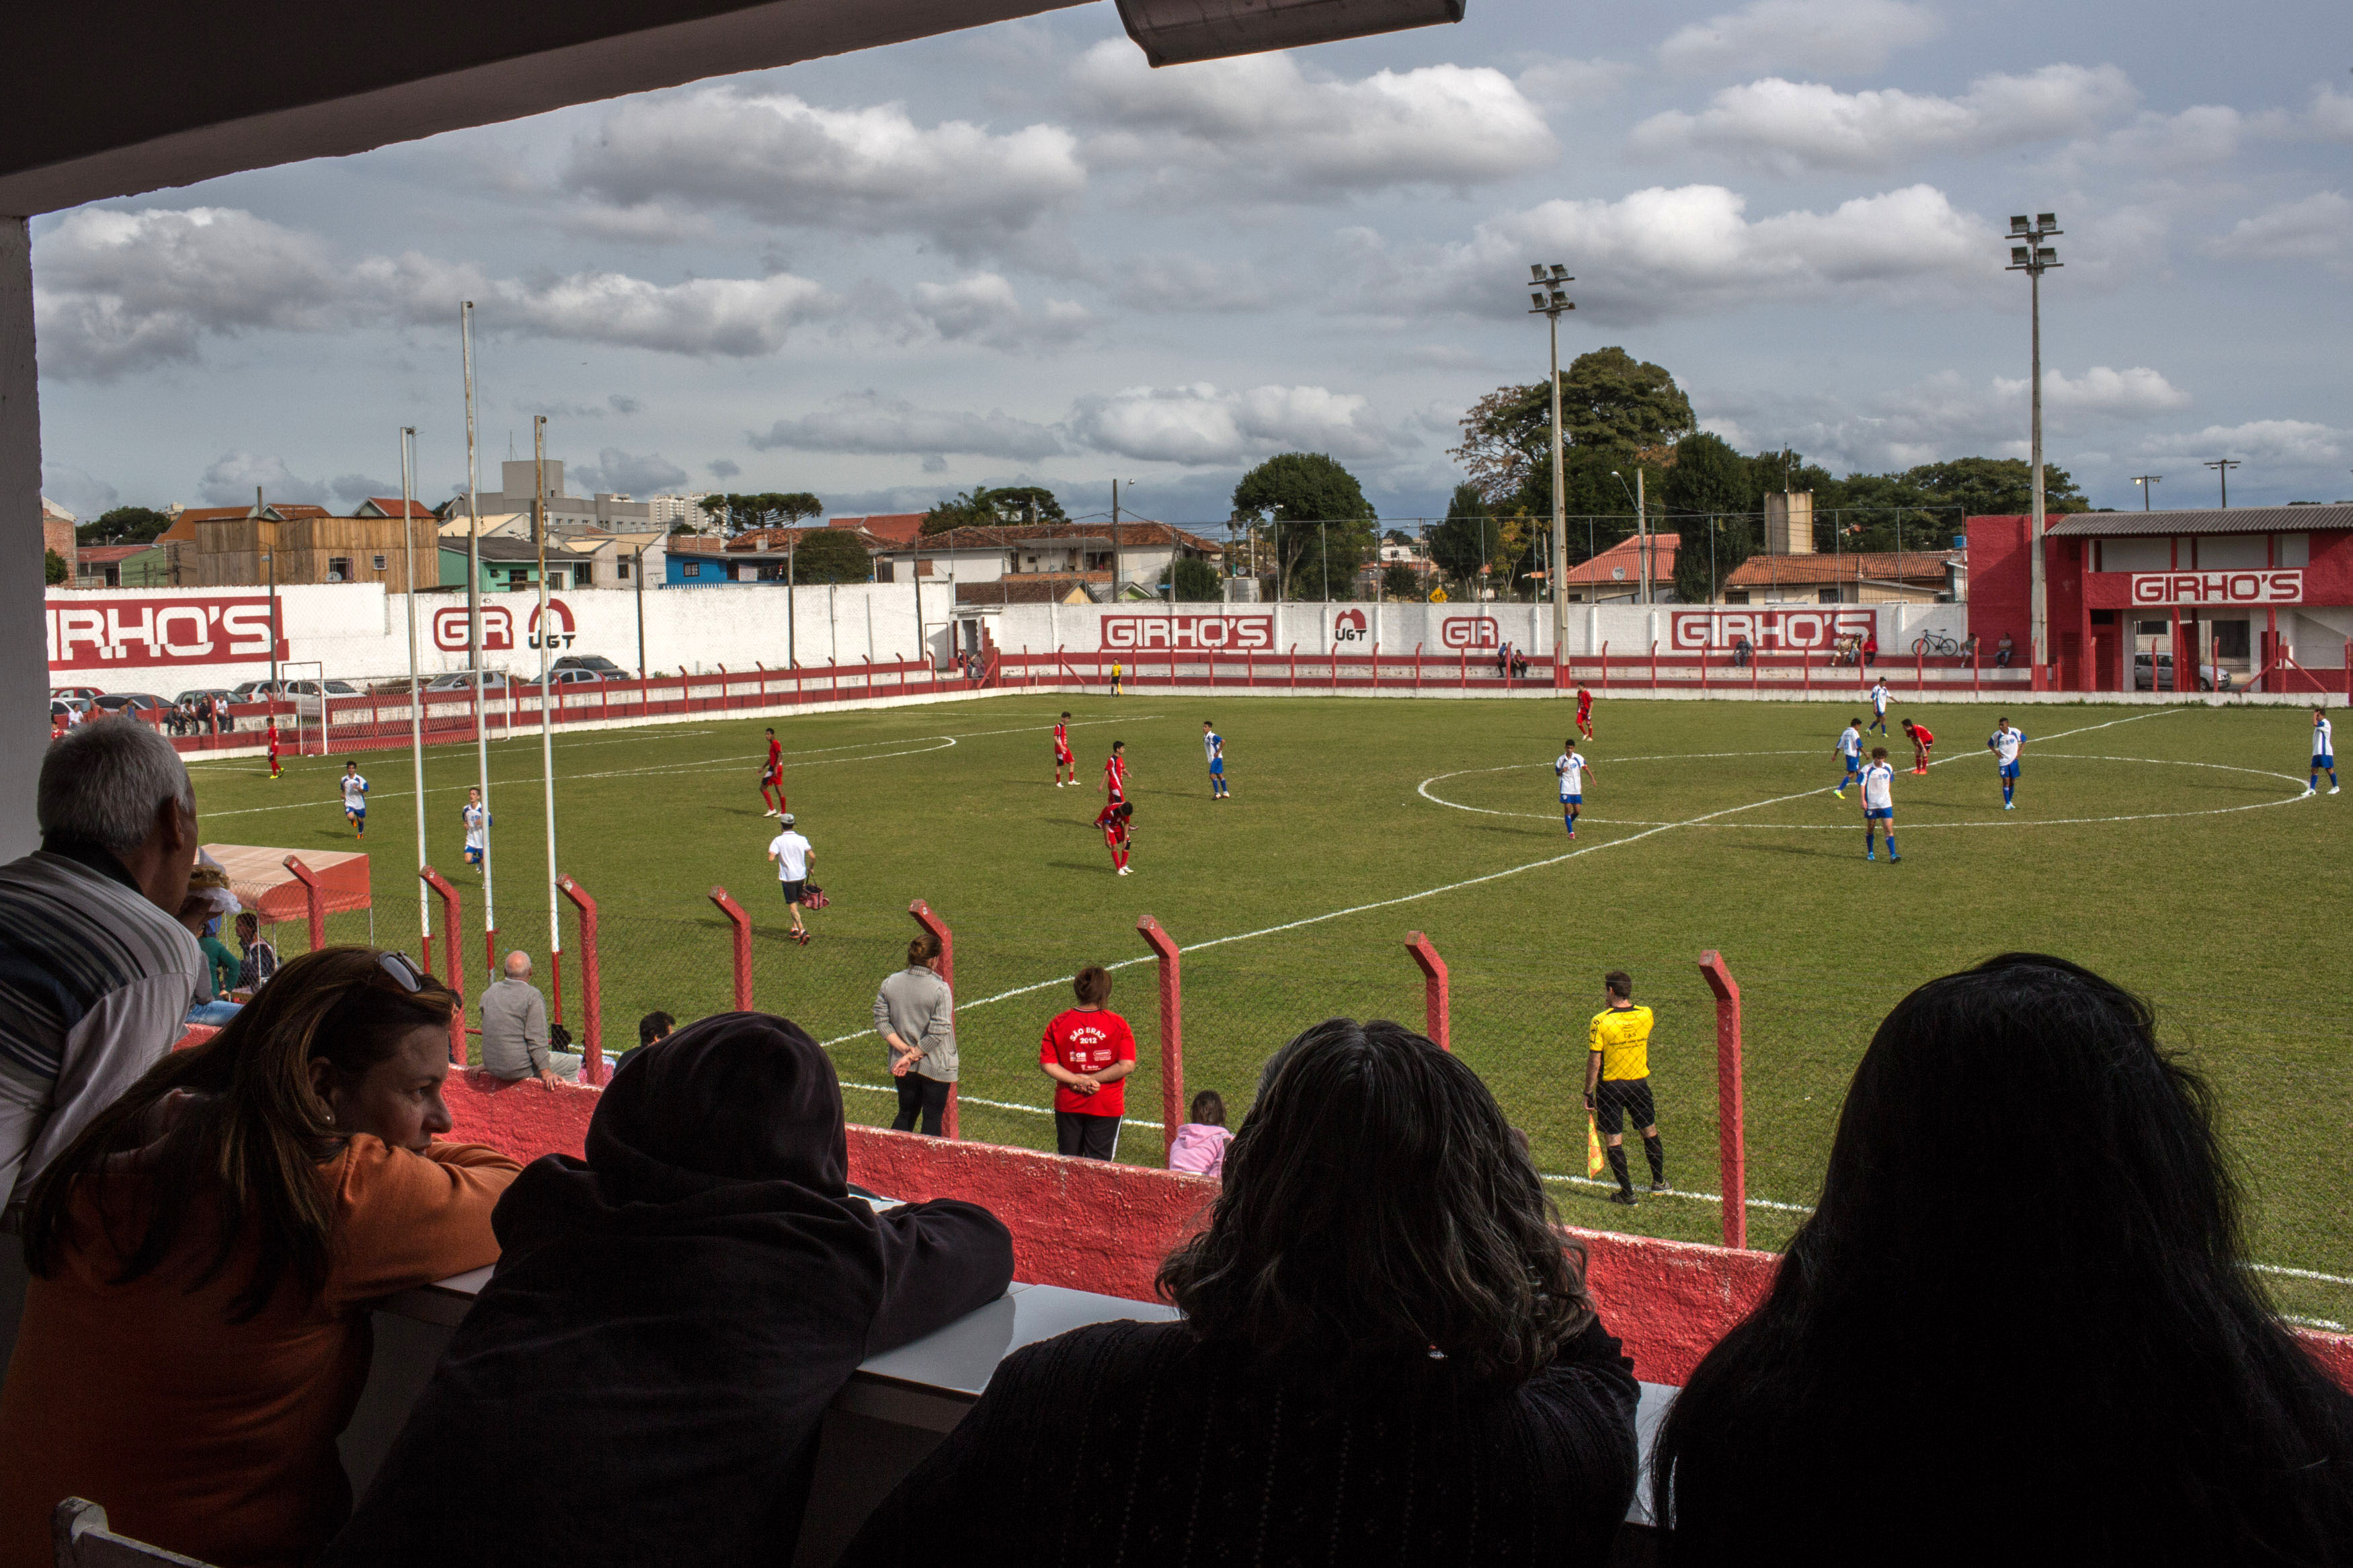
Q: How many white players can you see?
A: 9